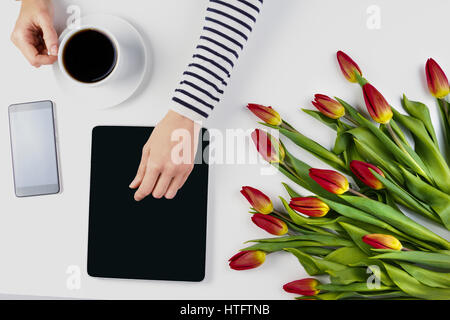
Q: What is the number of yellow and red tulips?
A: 14